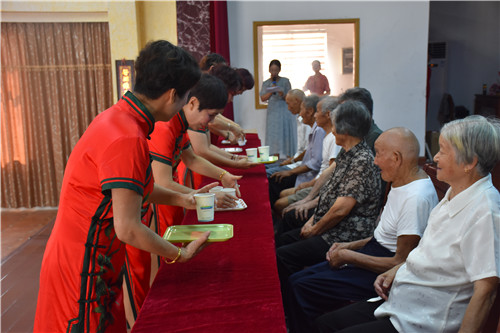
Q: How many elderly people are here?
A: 7